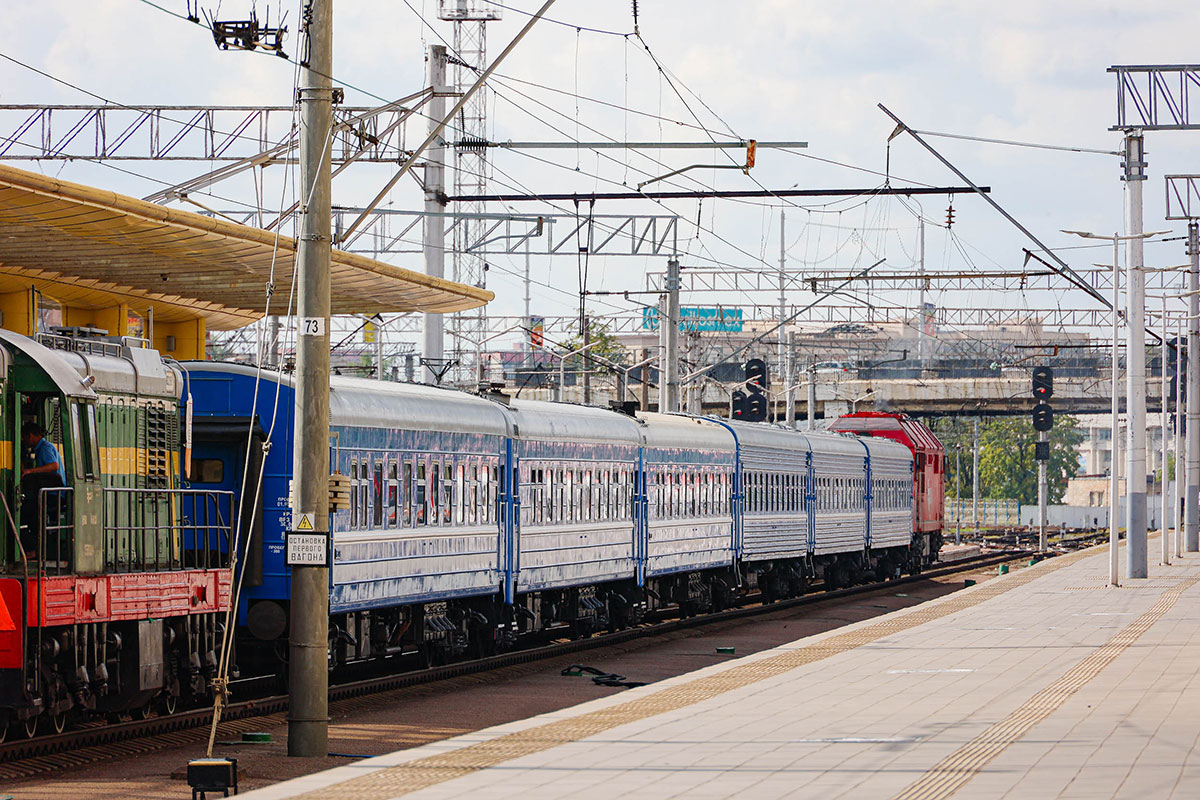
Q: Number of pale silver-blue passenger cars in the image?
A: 6